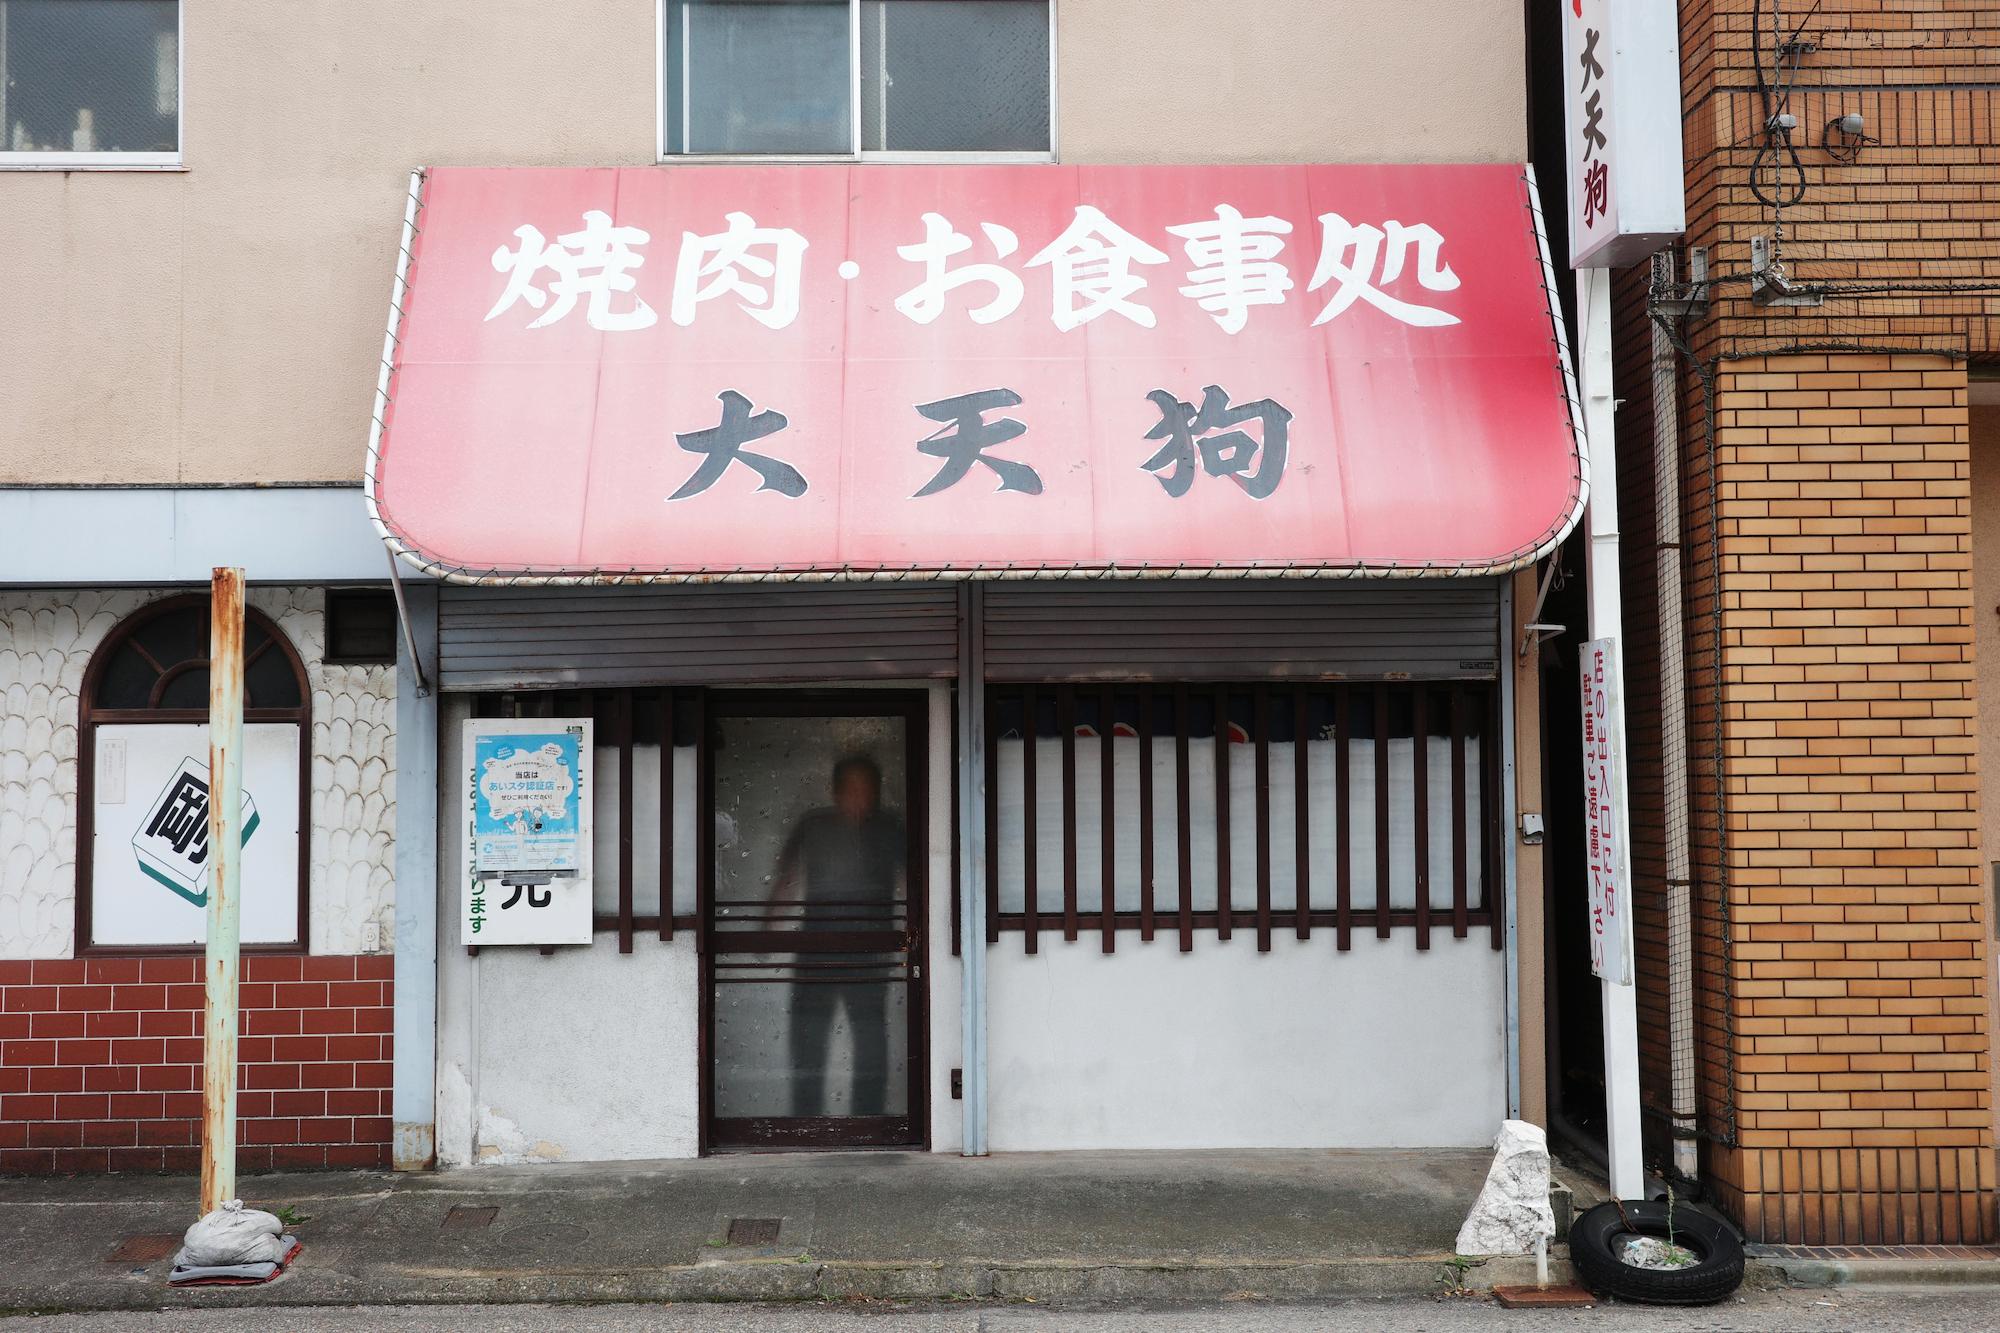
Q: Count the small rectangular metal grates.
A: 3